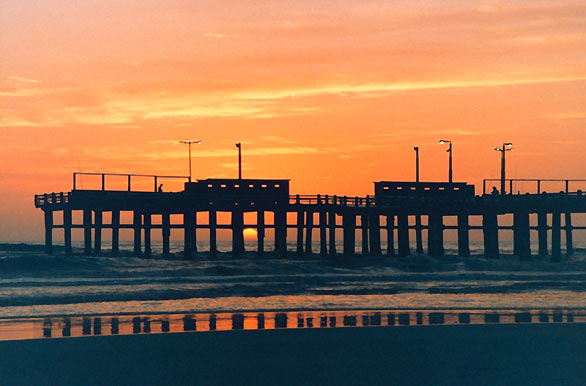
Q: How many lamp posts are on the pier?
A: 5